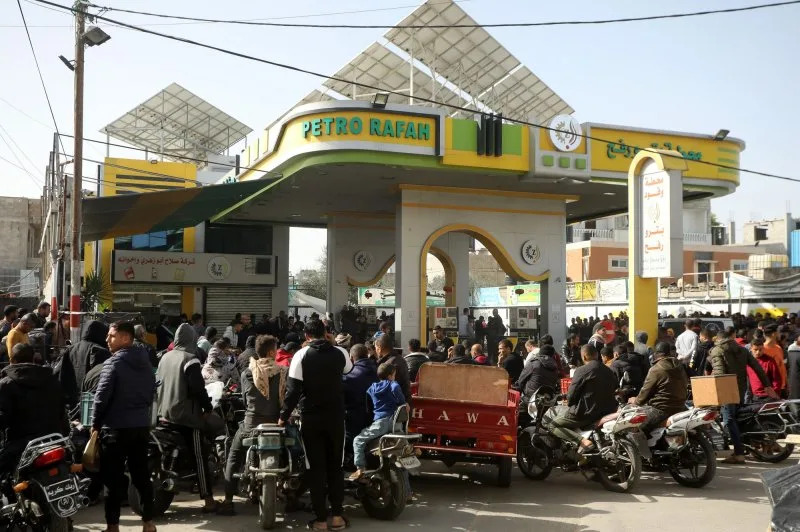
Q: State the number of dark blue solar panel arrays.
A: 0